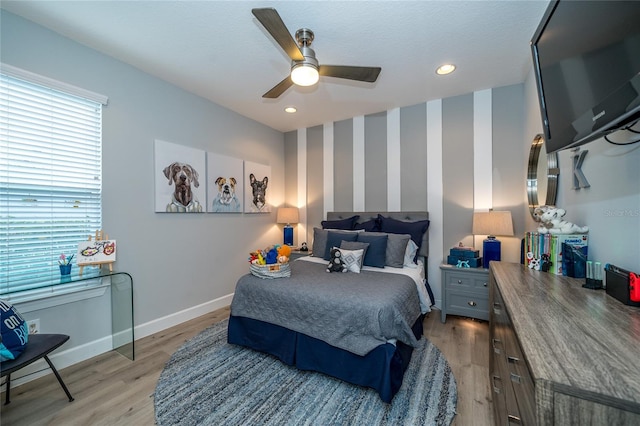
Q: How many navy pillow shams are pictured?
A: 3